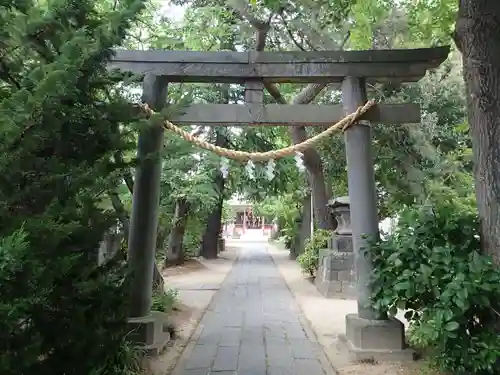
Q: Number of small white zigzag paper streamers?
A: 4